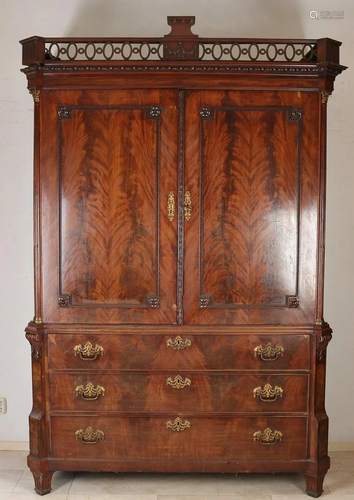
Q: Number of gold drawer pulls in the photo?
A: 6